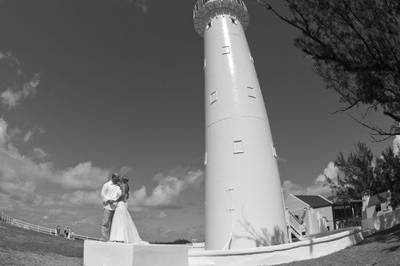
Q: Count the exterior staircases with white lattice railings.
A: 1